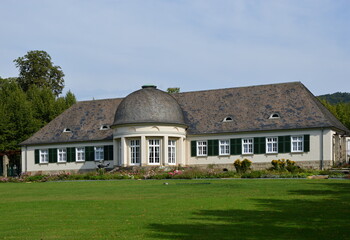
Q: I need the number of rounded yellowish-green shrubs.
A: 2